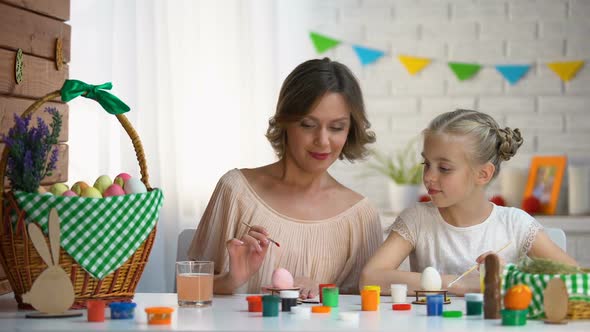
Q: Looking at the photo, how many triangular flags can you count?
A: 6